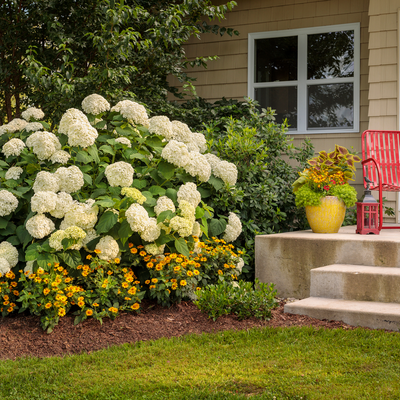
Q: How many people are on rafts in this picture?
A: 0